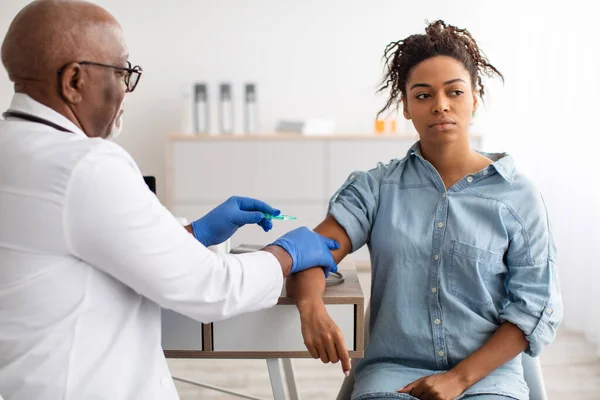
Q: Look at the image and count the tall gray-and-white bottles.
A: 3